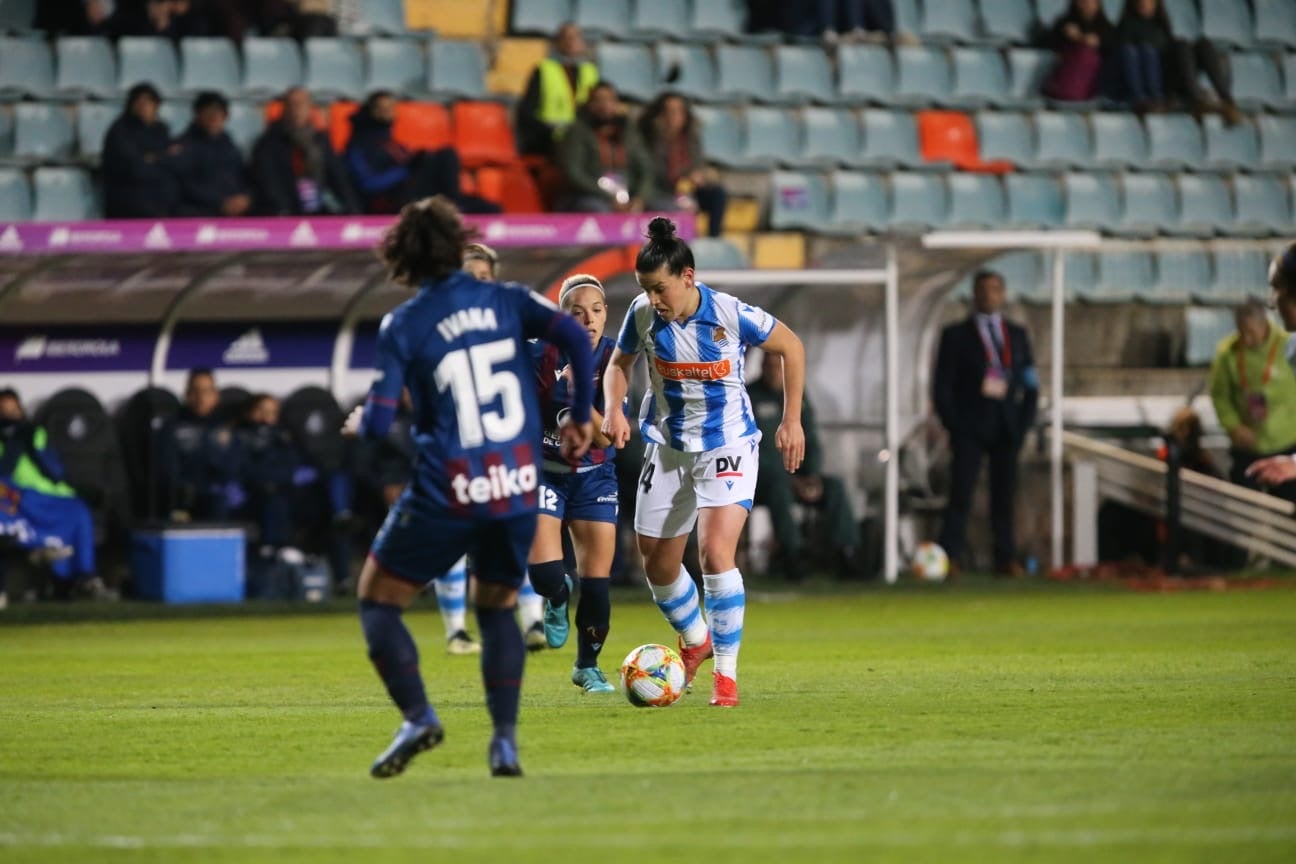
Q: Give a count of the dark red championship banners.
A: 0